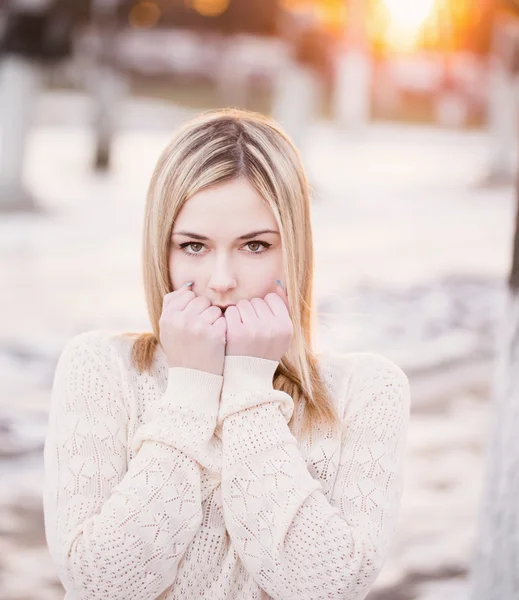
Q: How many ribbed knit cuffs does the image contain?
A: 2